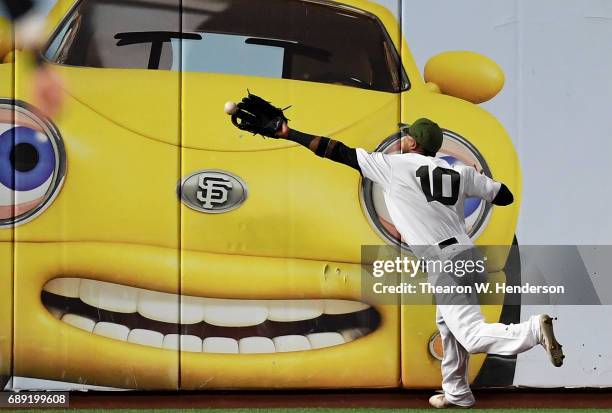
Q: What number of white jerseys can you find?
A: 1